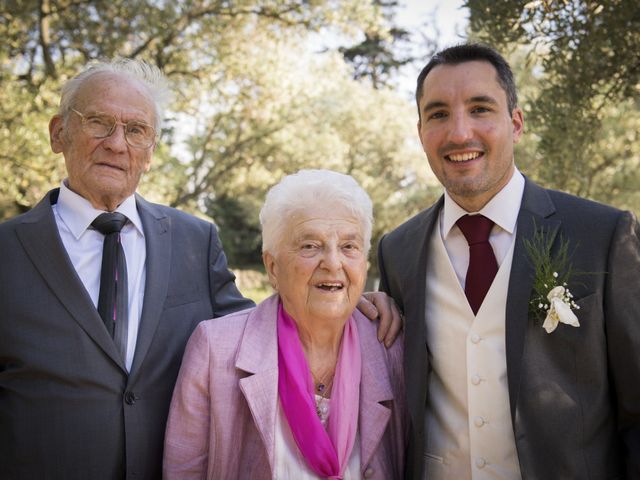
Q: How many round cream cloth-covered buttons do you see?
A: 4